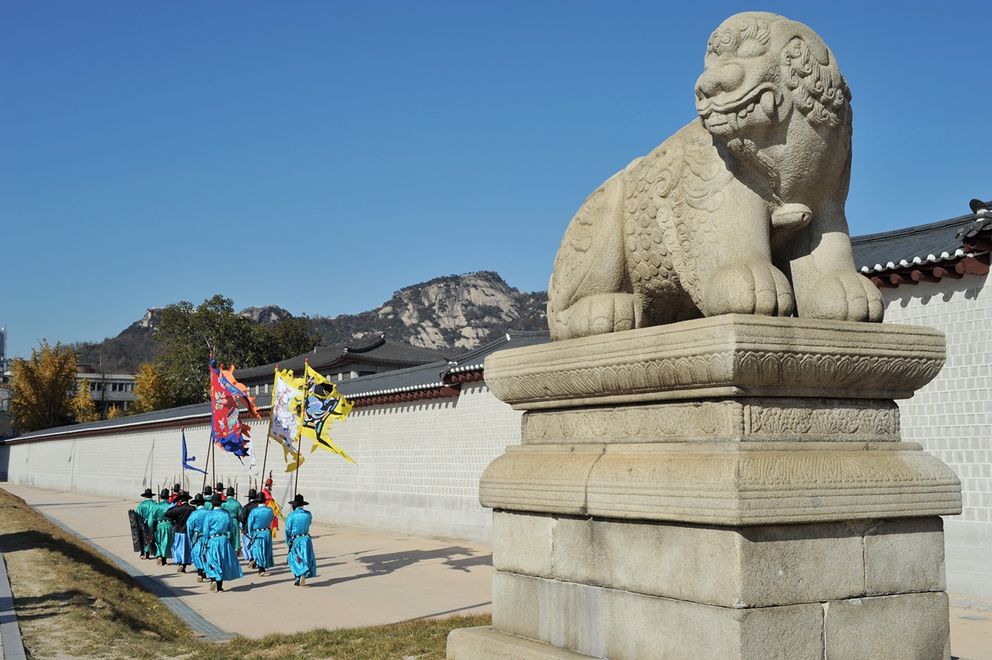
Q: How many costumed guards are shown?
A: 13